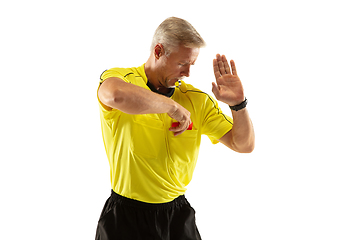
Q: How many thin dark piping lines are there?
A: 2